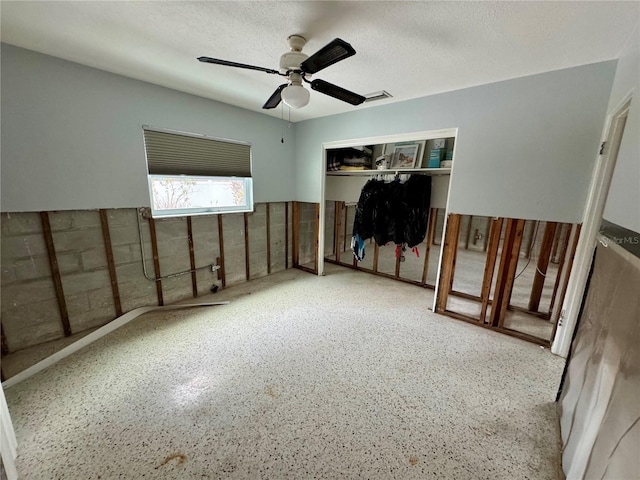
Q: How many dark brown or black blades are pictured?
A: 4